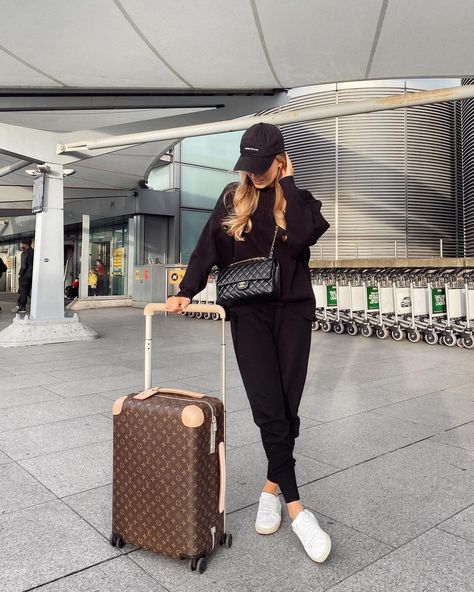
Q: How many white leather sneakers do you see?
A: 2